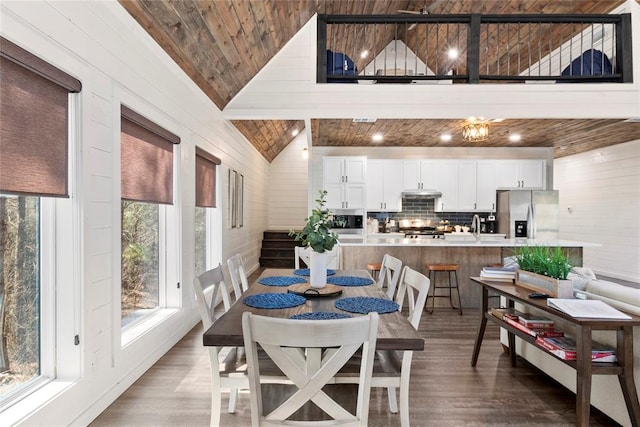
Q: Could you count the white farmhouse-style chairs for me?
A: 6